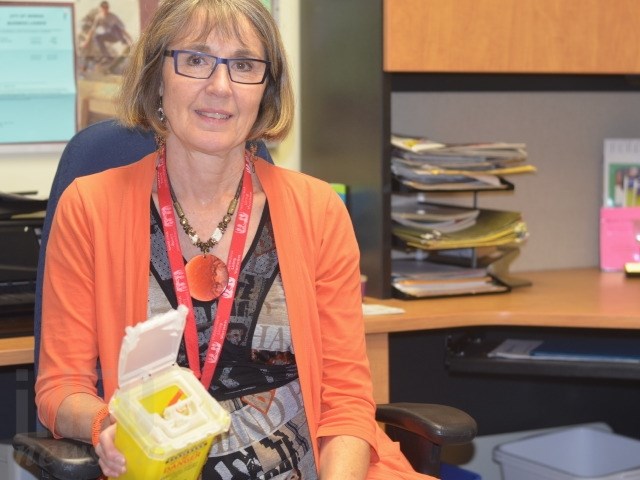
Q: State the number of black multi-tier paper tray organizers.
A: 1